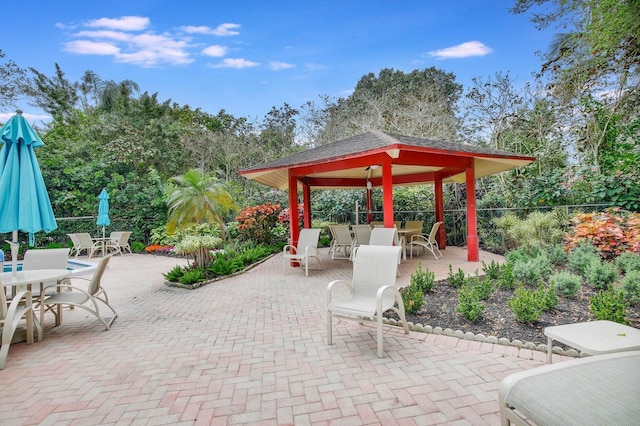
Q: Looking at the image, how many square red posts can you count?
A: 6